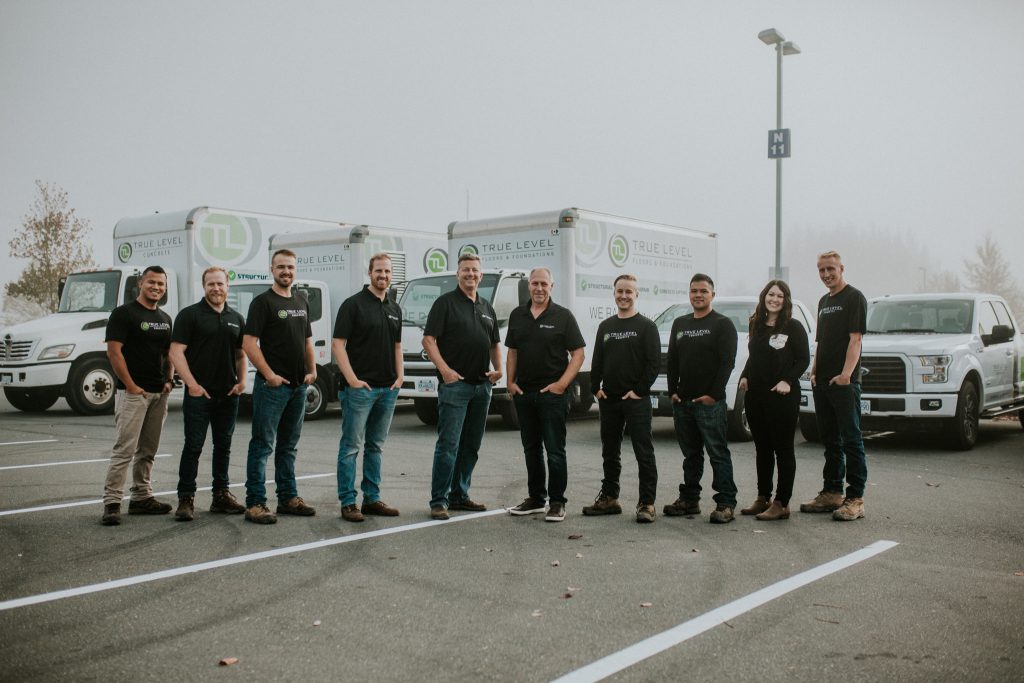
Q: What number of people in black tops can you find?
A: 10